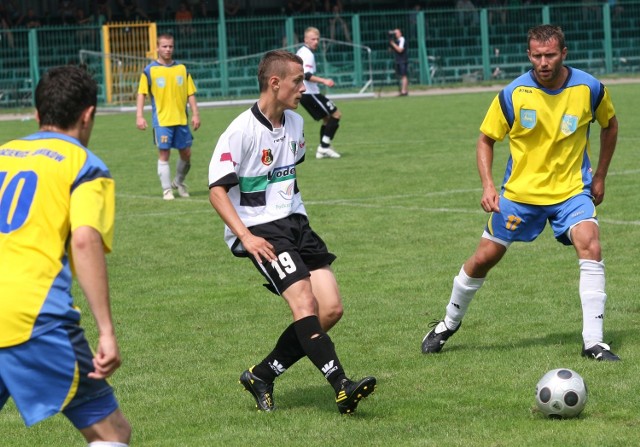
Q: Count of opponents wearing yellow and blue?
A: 3